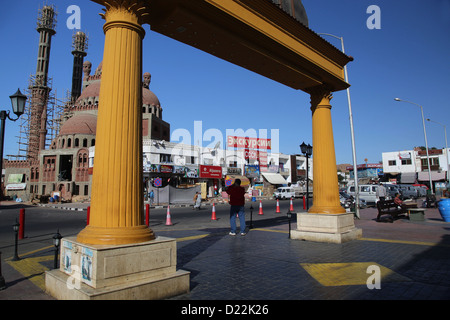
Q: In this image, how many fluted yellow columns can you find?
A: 2